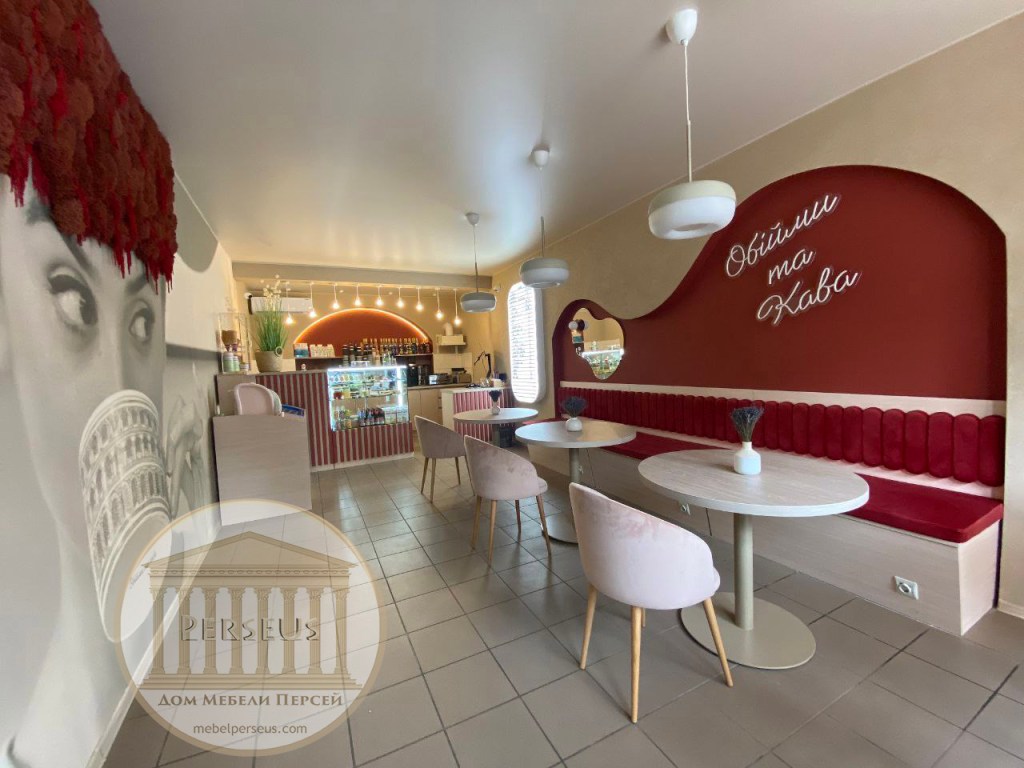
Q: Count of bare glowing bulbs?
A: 9